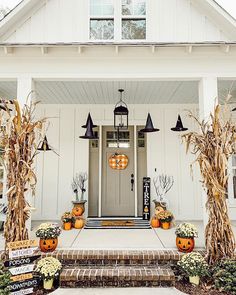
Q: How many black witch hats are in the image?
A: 5